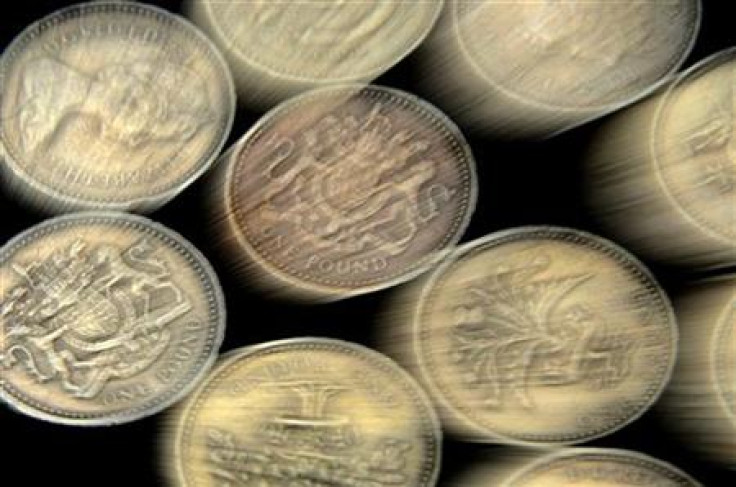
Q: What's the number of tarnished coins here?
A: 1